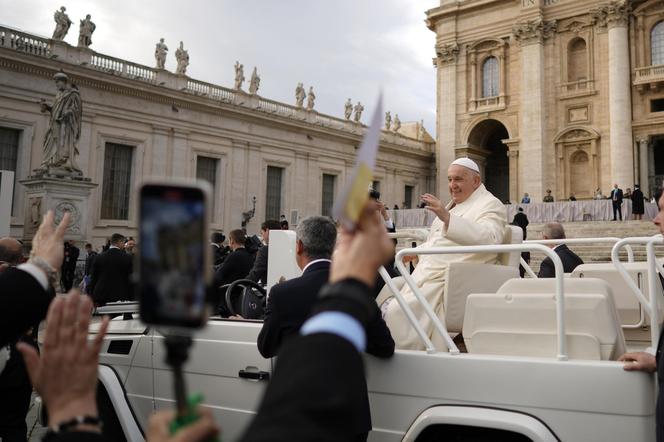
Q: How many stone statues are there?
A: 14